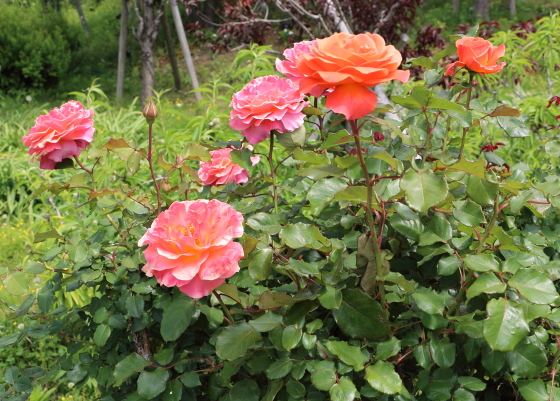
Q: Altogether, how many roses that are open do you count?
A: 7